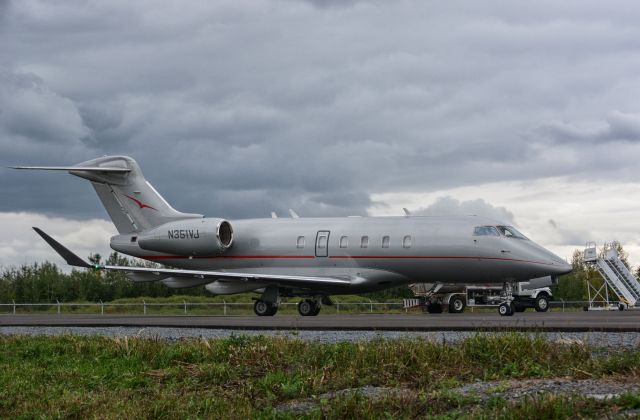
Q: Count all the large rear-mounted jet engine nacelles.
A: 1